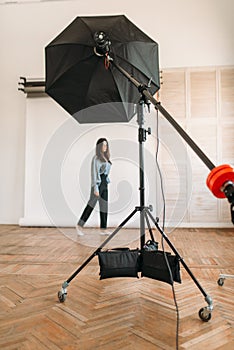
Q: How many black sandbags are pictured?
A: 2